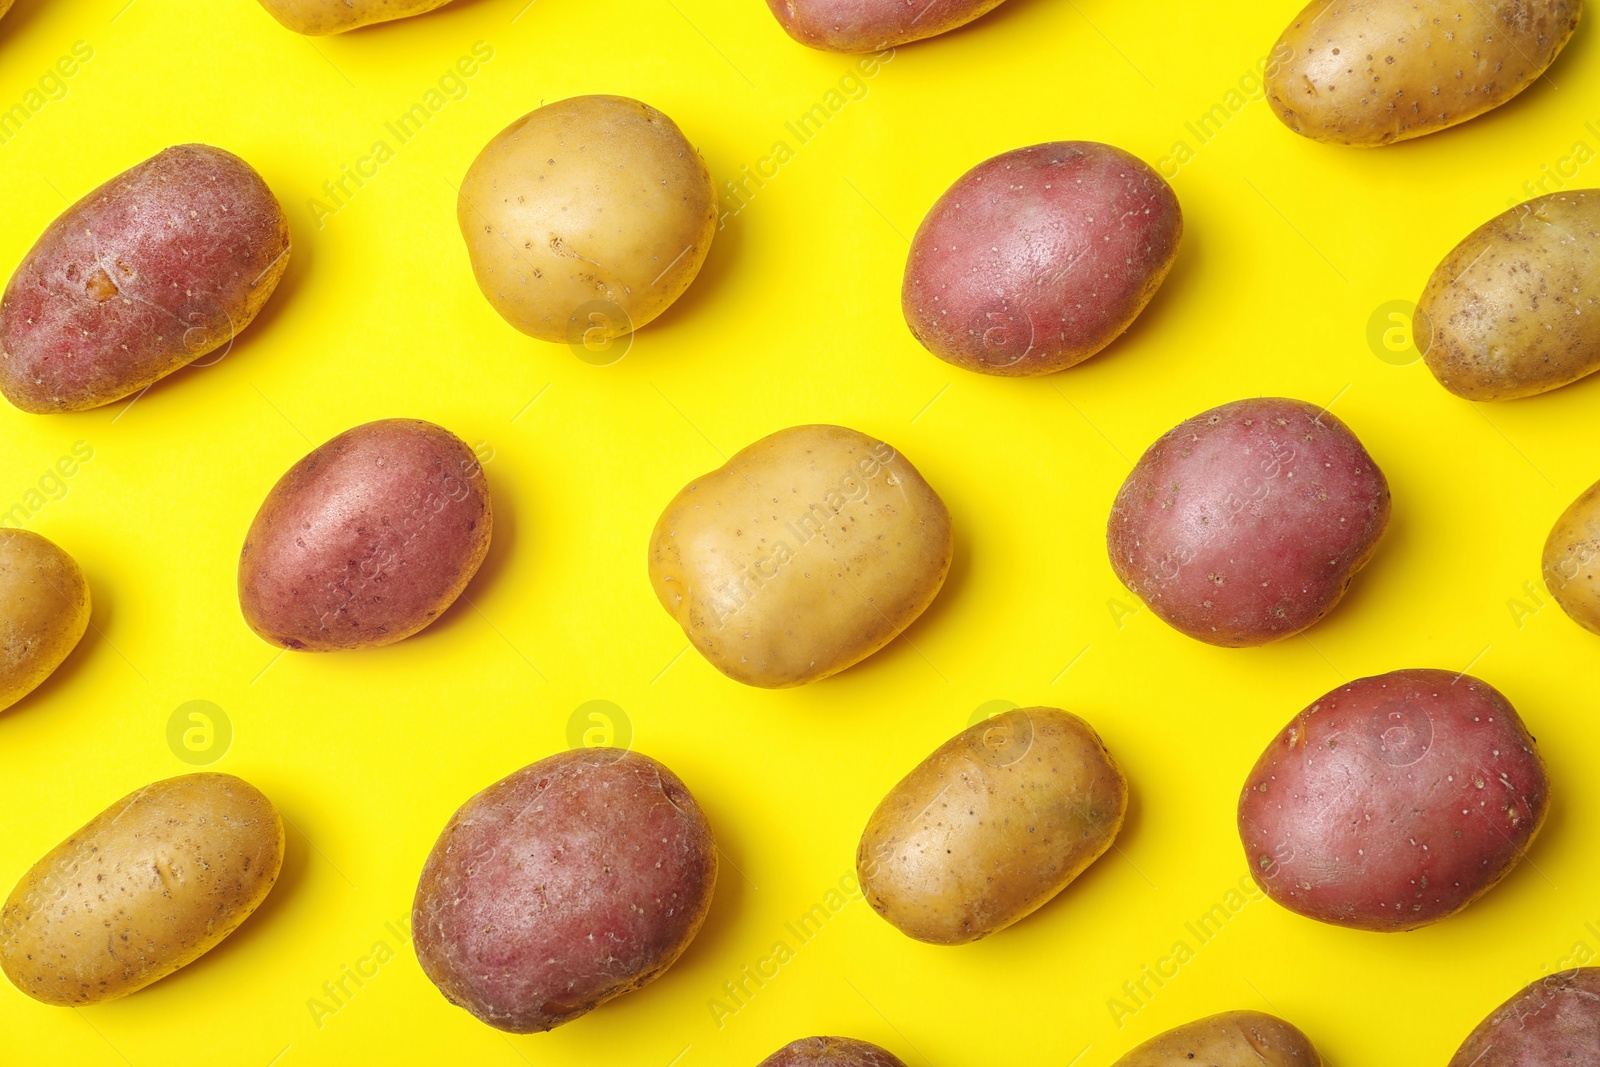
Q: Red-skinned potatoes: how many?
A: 9